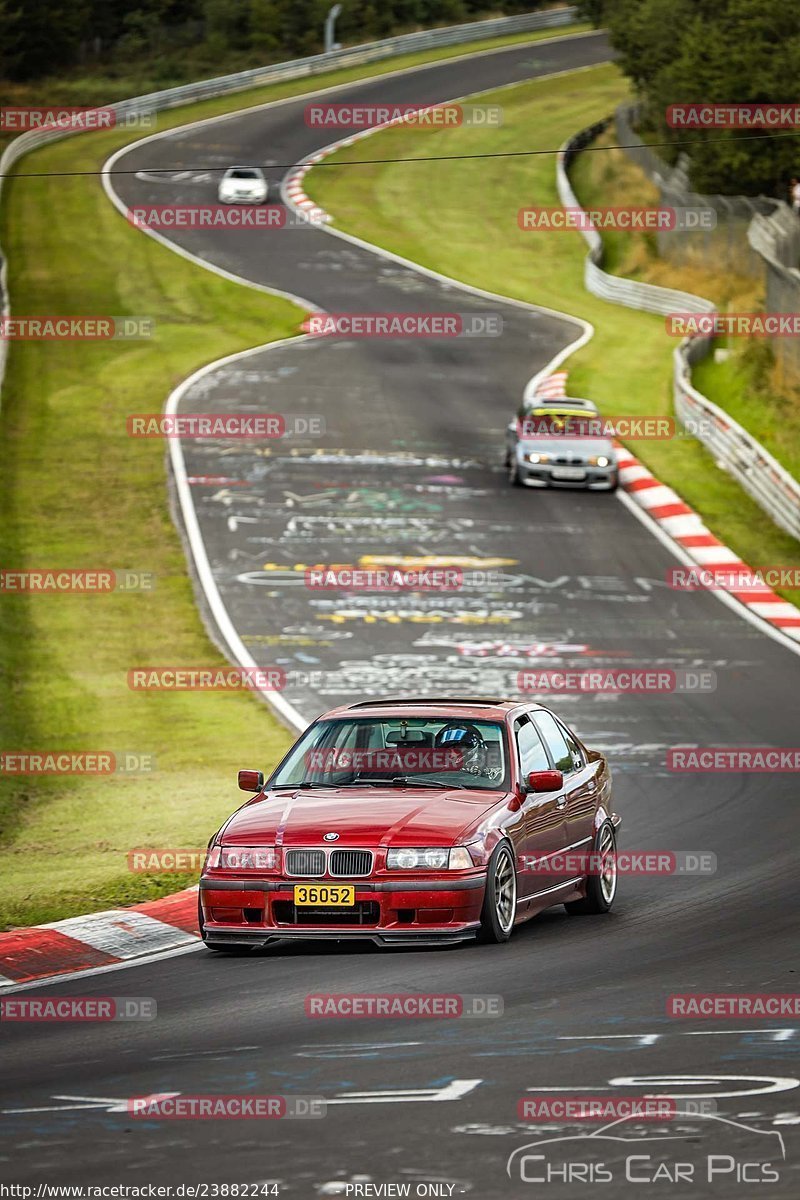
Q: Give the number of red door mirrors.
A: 2